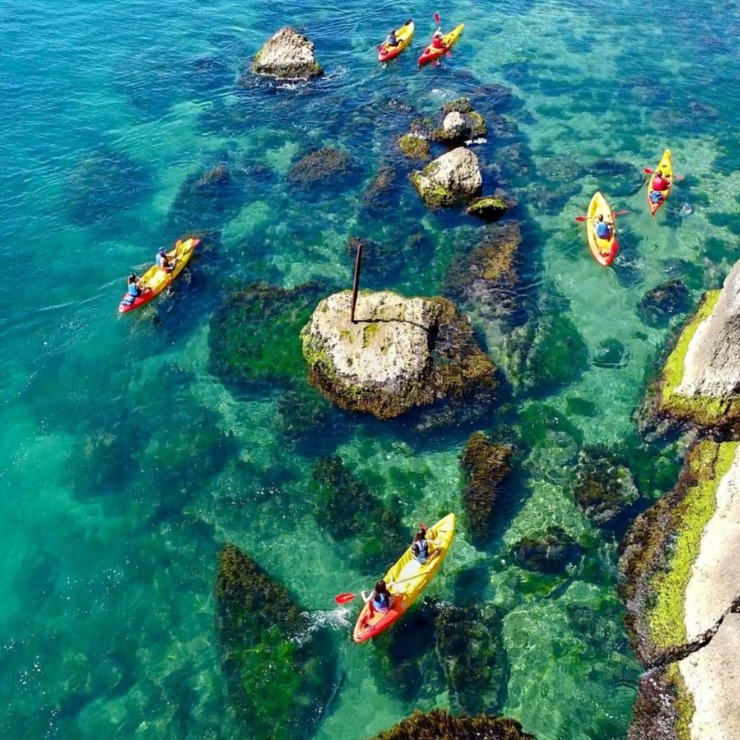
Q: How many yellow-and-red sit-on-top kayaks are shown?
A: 6